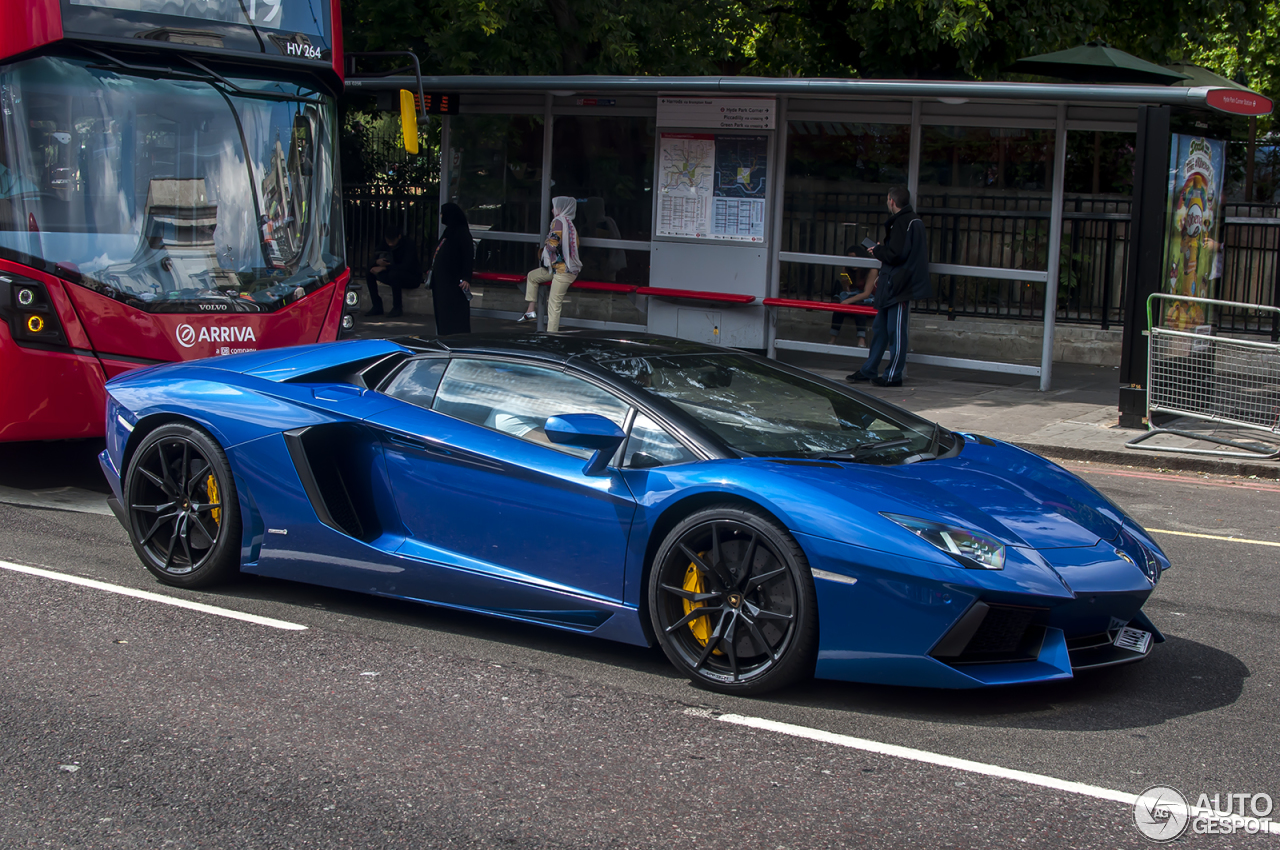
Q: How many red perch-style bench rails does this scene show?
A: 4